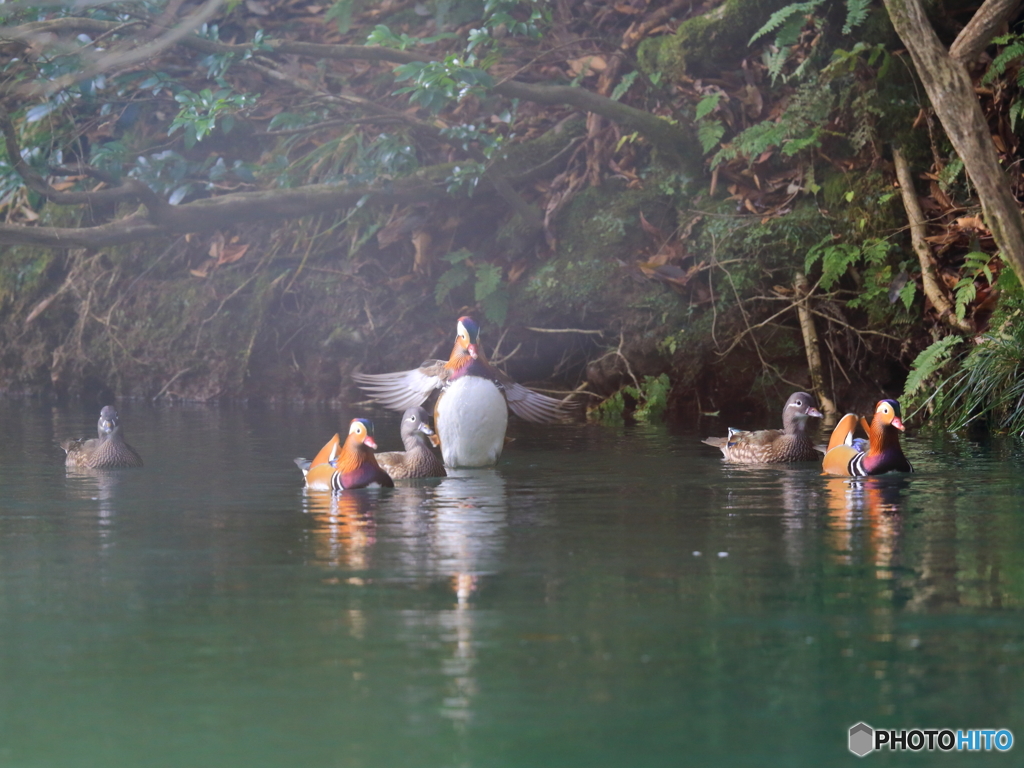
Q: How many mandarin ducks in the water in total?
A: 6